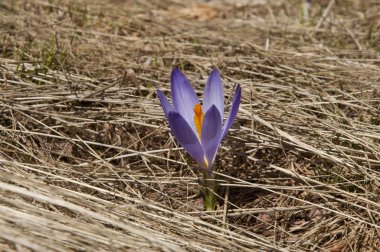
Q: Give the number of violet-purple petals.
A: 6